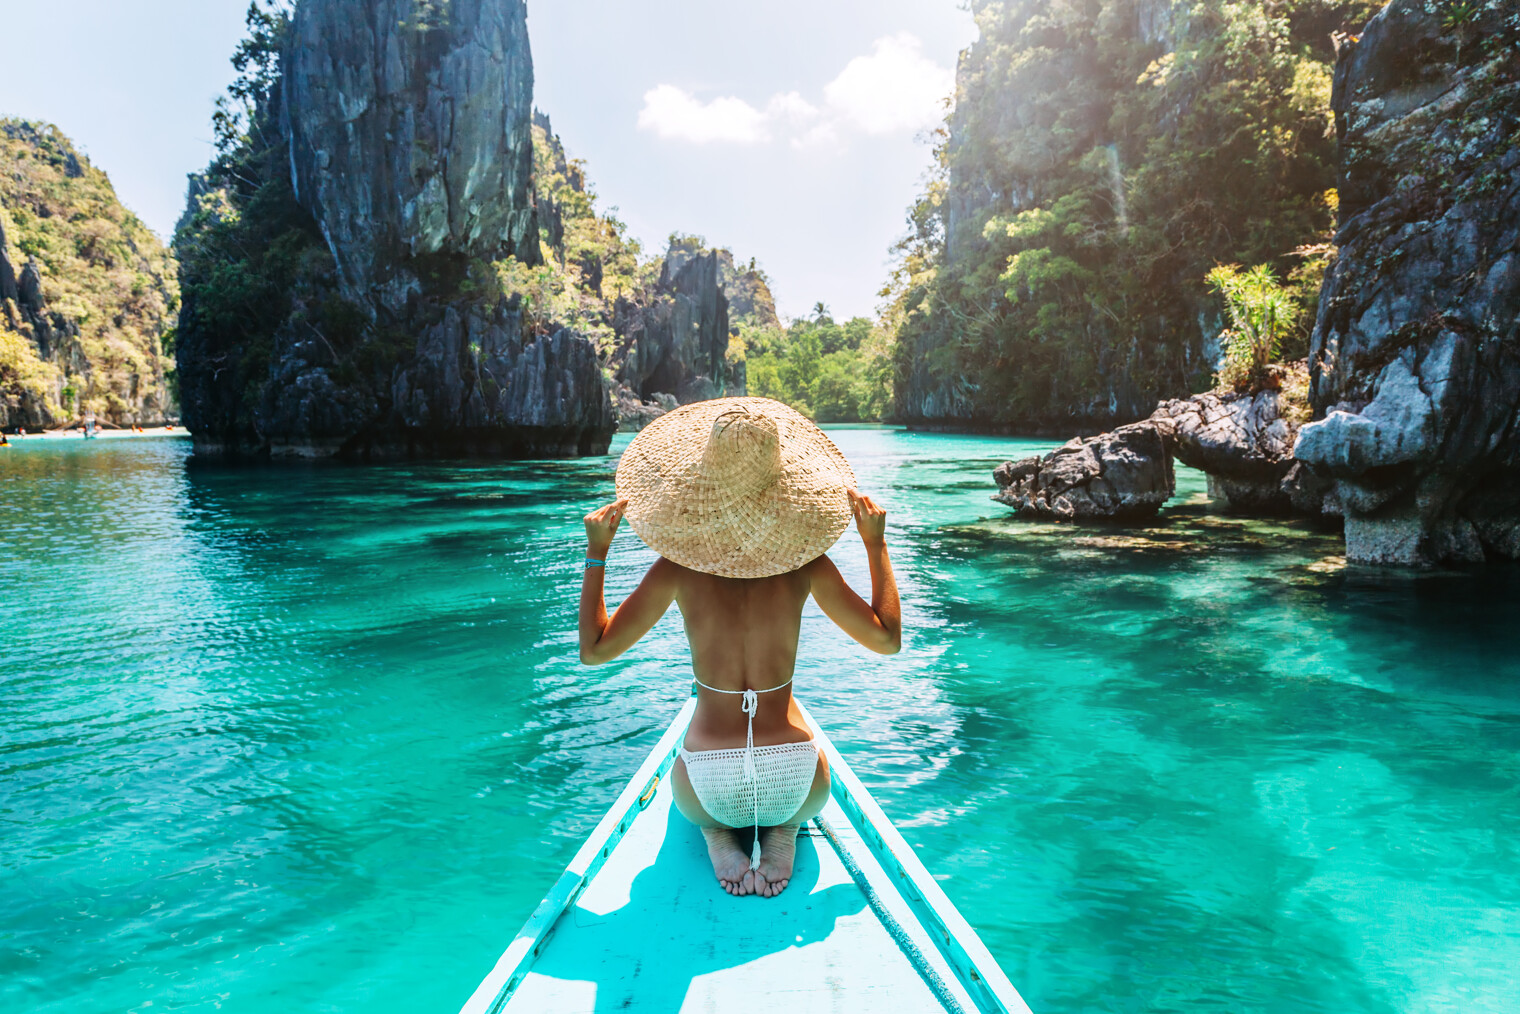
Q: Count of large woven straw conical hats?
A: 1